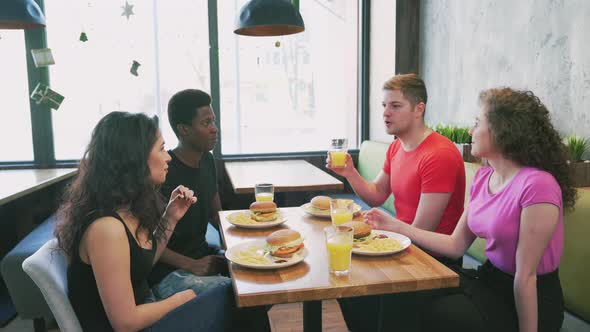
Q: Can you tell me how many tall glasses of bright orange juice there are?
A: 4